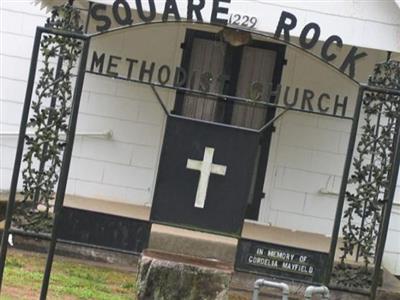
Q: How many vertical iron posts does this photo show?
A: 4